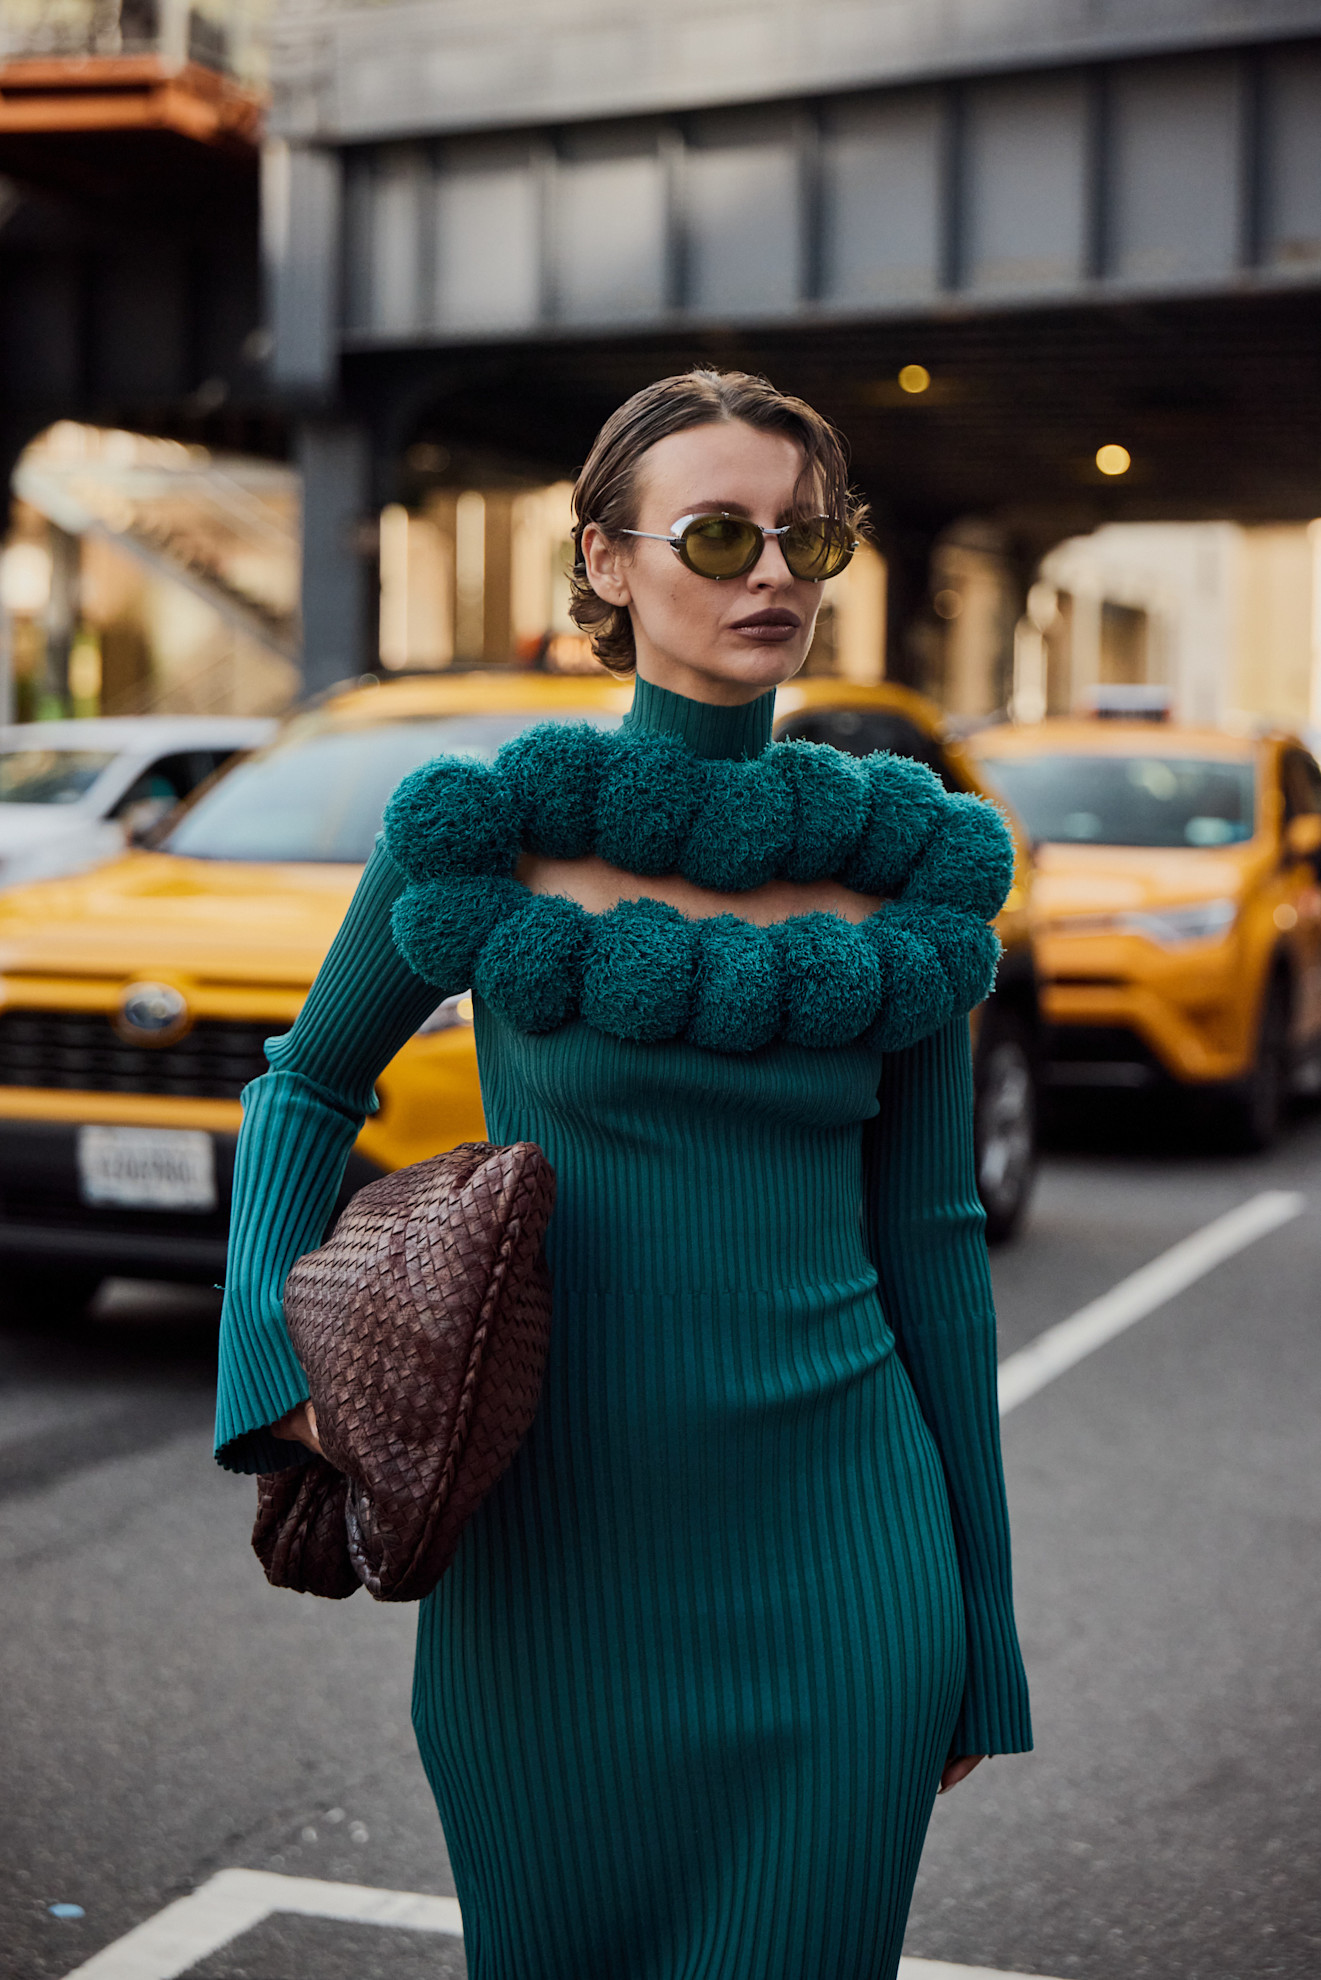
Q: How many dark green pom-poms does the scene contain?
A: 14